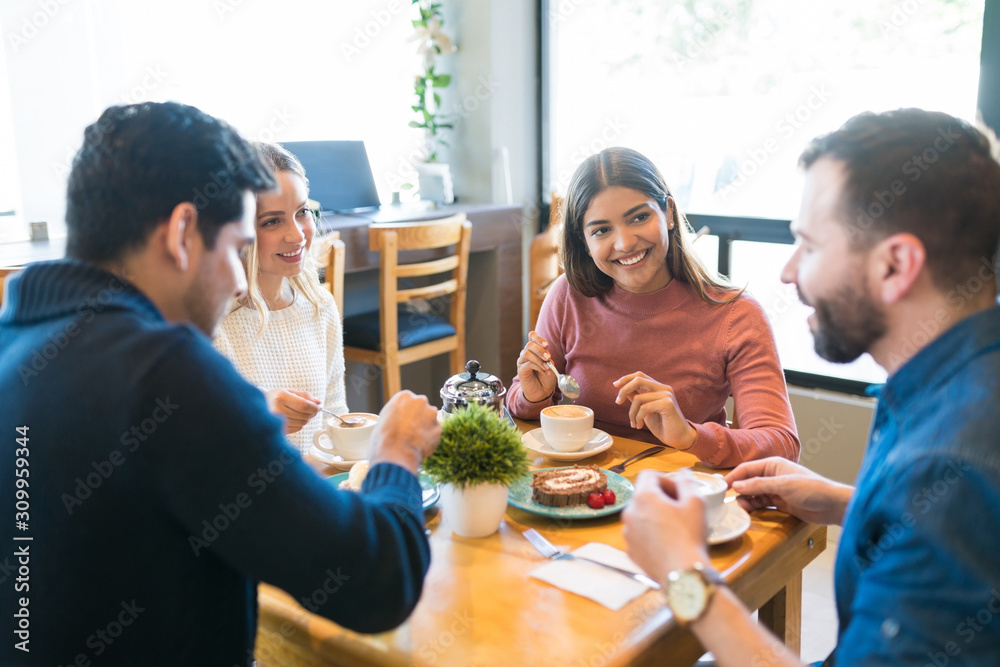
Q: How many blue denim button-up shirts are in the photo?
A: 1